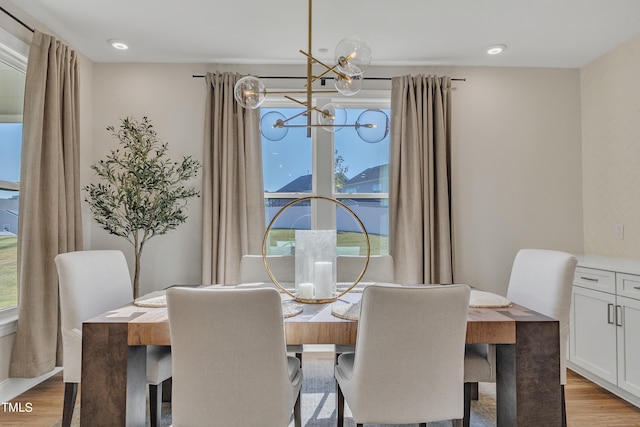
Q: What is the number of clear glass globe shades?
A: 6